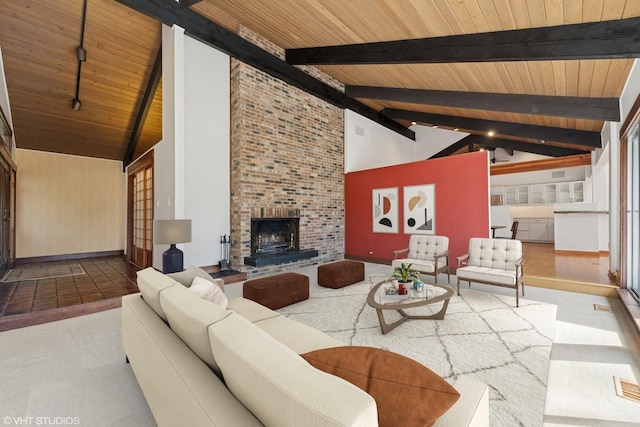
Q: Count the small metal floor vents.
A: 2